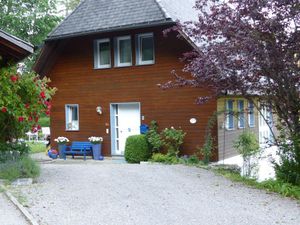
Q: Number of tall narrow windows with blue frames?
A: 3